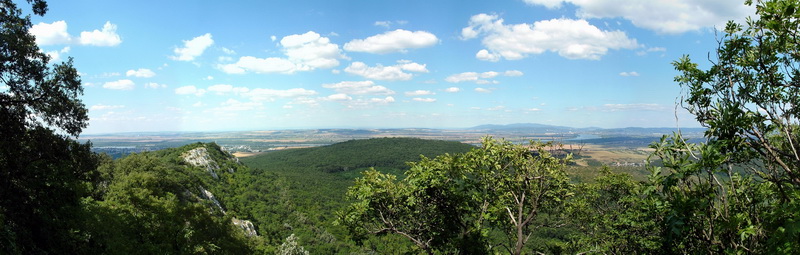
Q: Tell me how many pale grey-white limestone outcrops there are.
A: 3